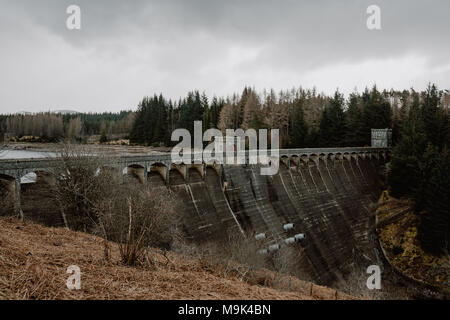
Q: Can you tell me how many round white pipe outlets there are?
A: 6